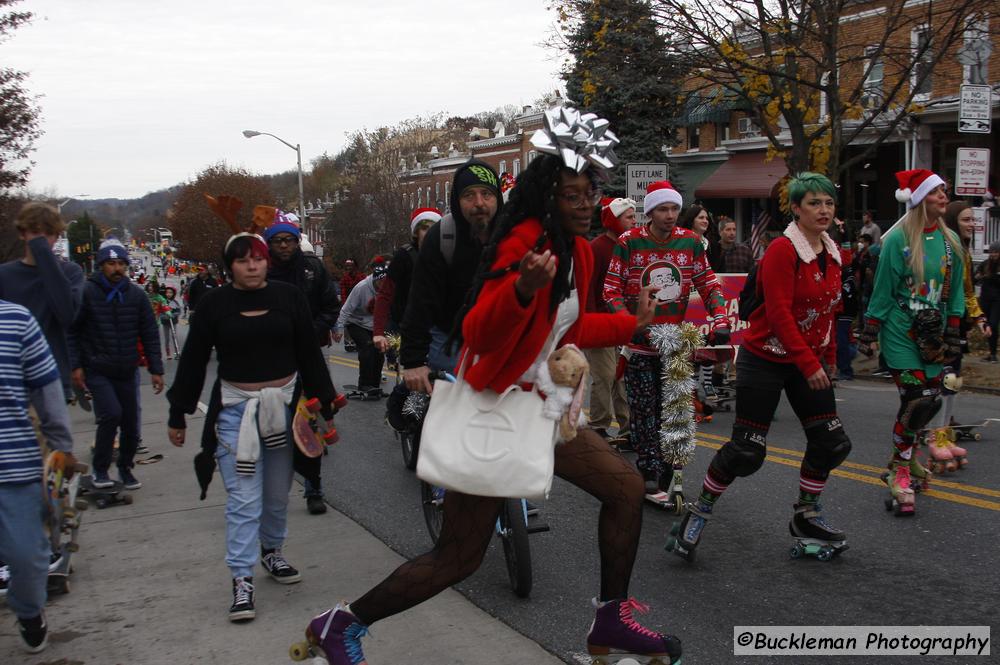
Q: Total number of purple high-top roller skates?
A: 2